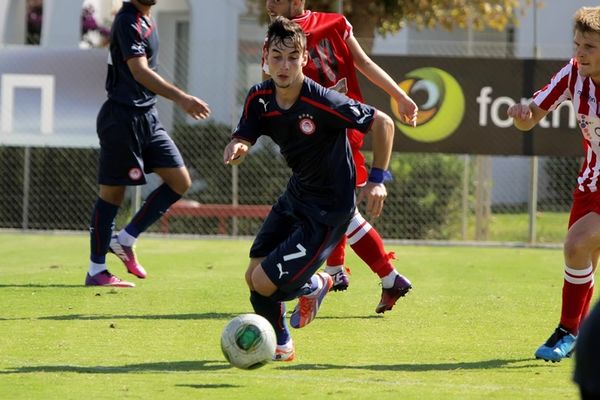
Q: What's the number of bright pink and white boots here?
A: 2